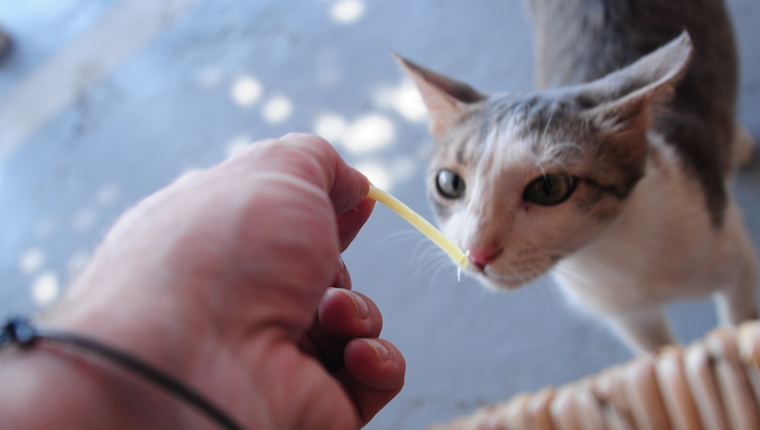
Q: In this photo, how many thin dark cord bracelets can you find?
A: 1